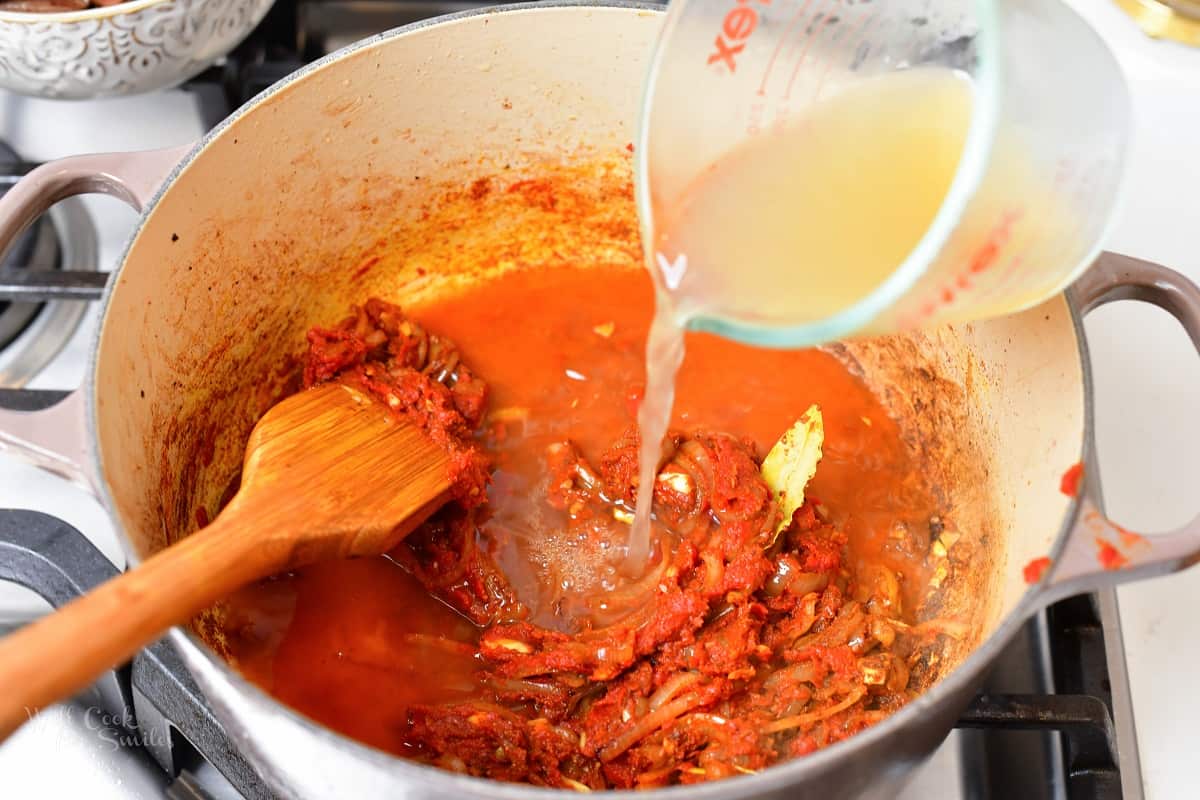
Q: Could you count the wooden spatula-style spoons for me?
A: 1